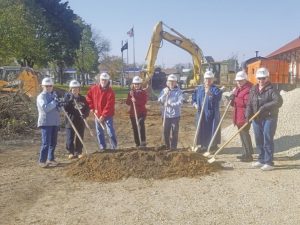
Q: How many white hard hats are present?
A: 8